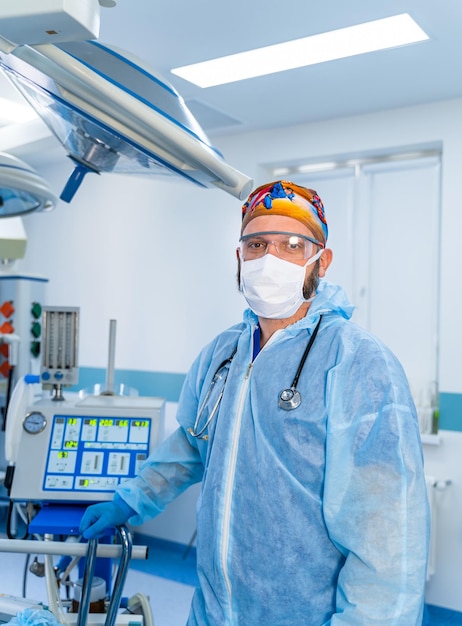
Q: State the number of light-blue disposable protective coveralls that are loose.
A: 1